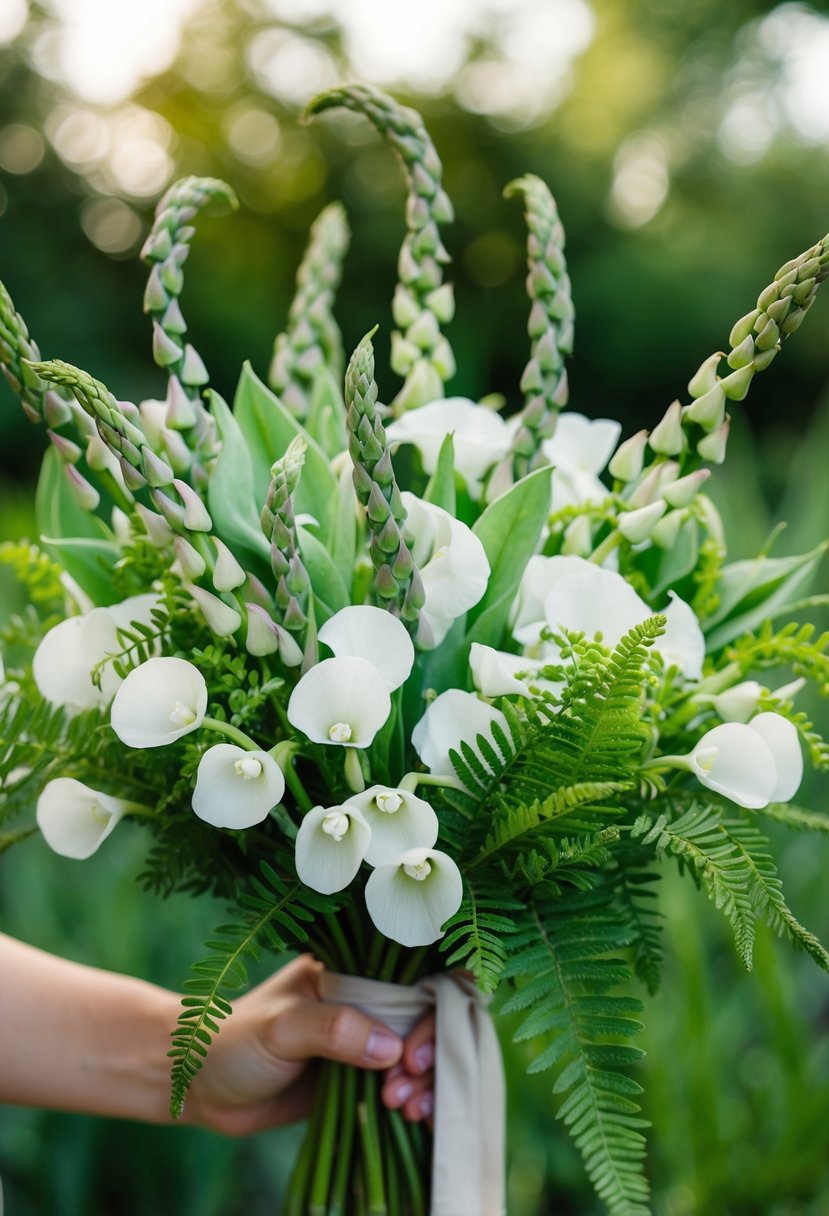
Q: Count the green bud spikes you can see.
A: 9